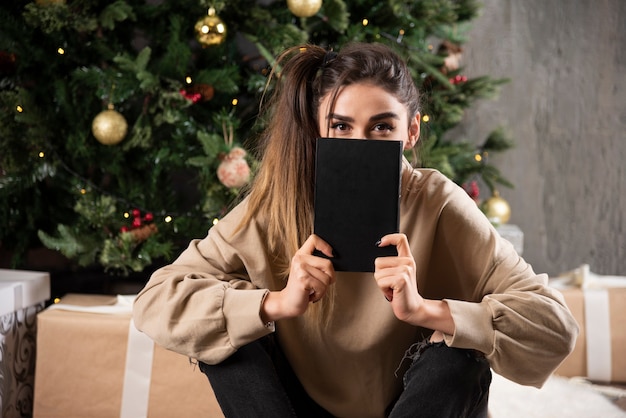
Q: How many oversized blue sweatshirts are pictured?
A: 0